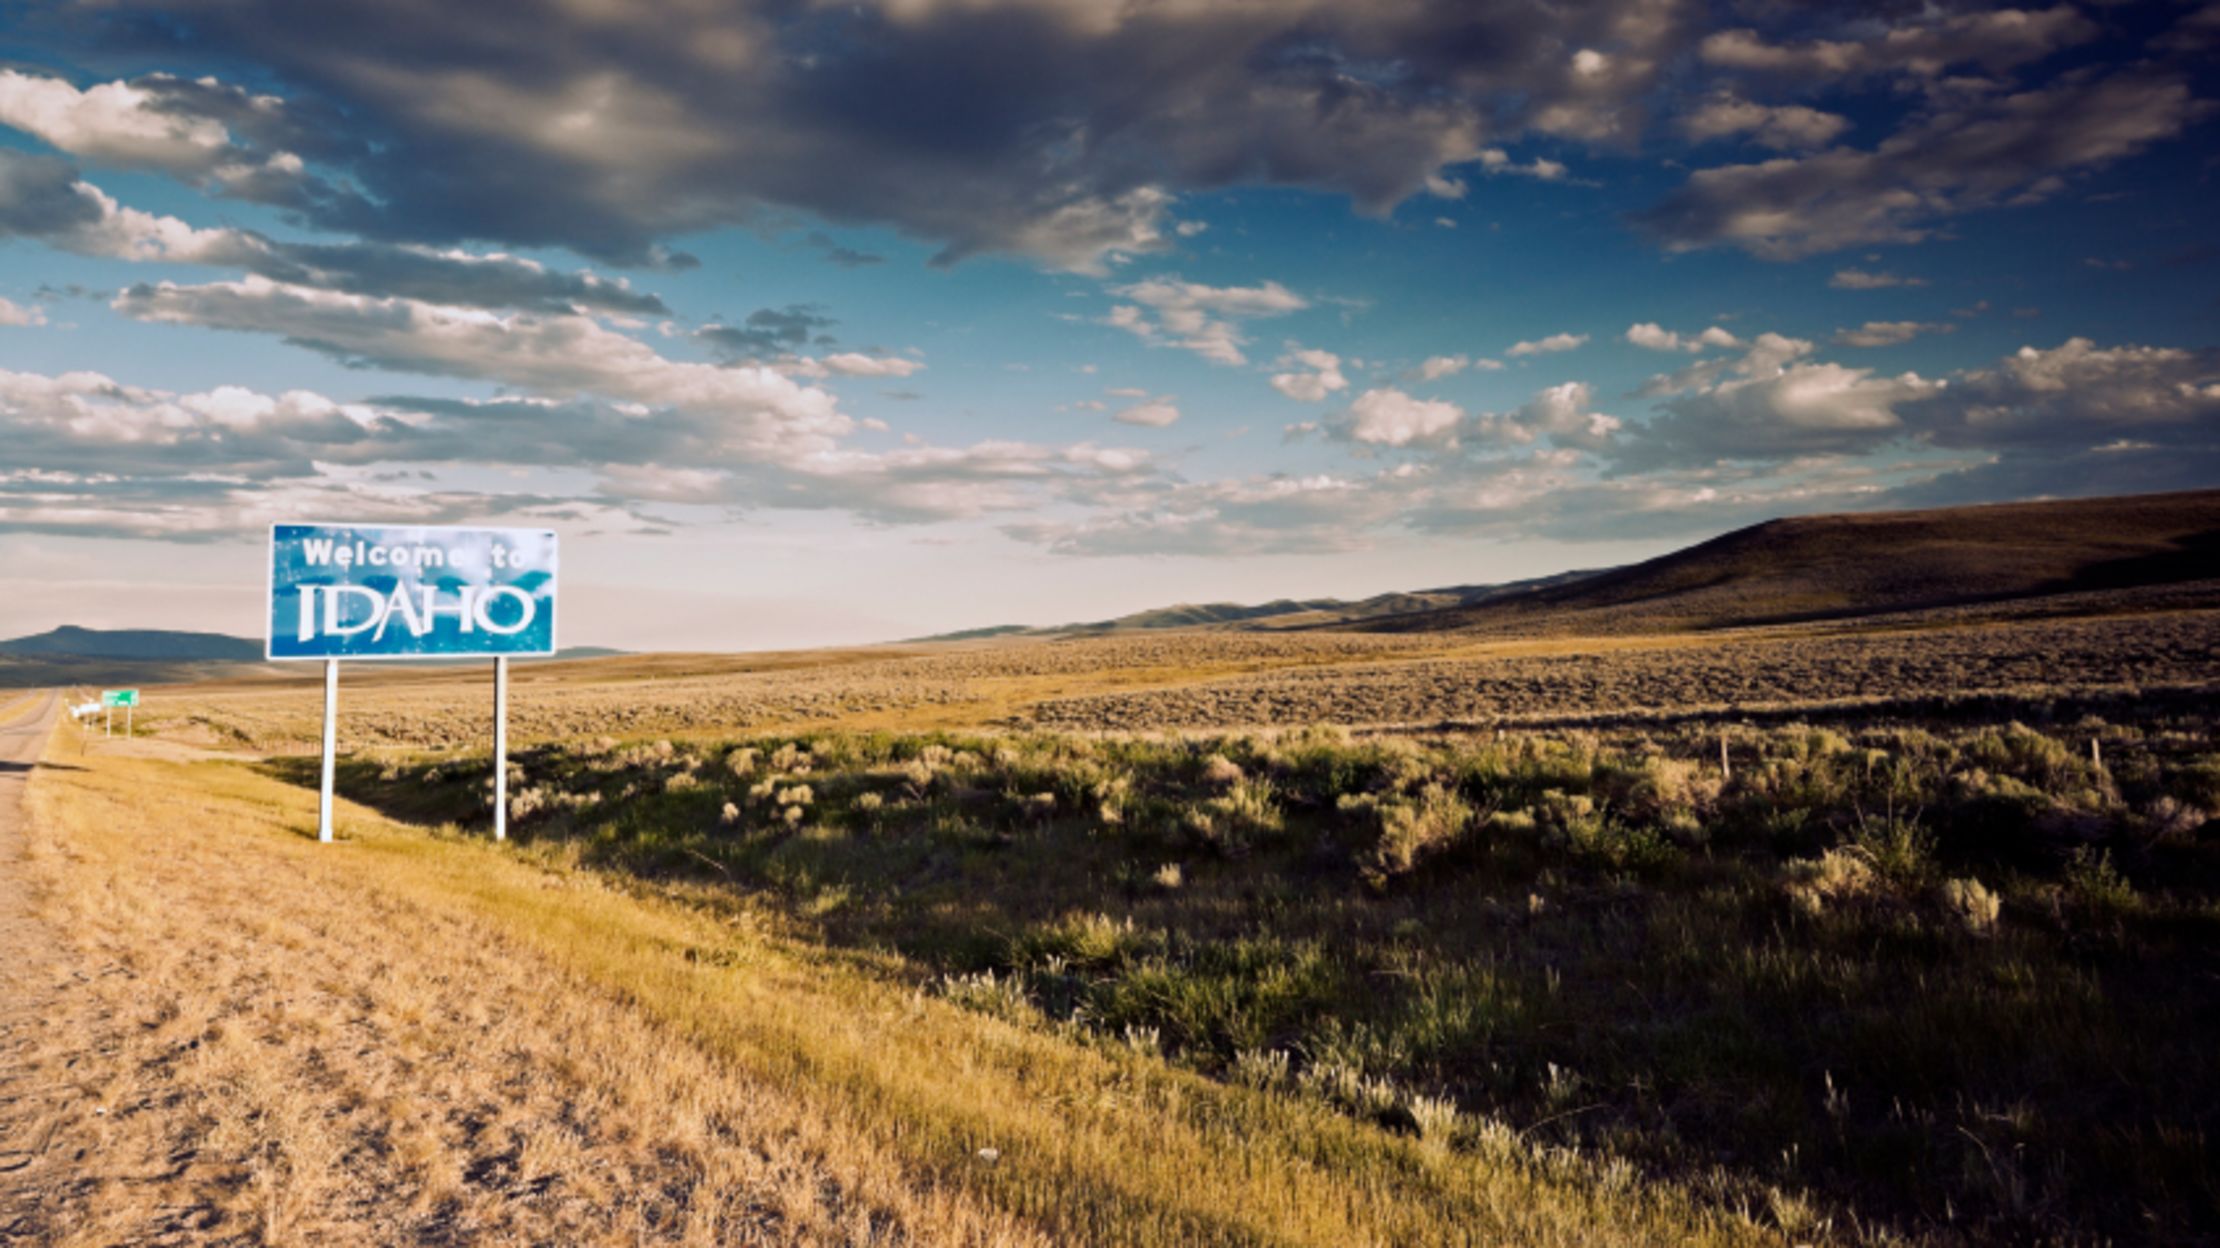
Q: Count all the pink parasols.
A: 0